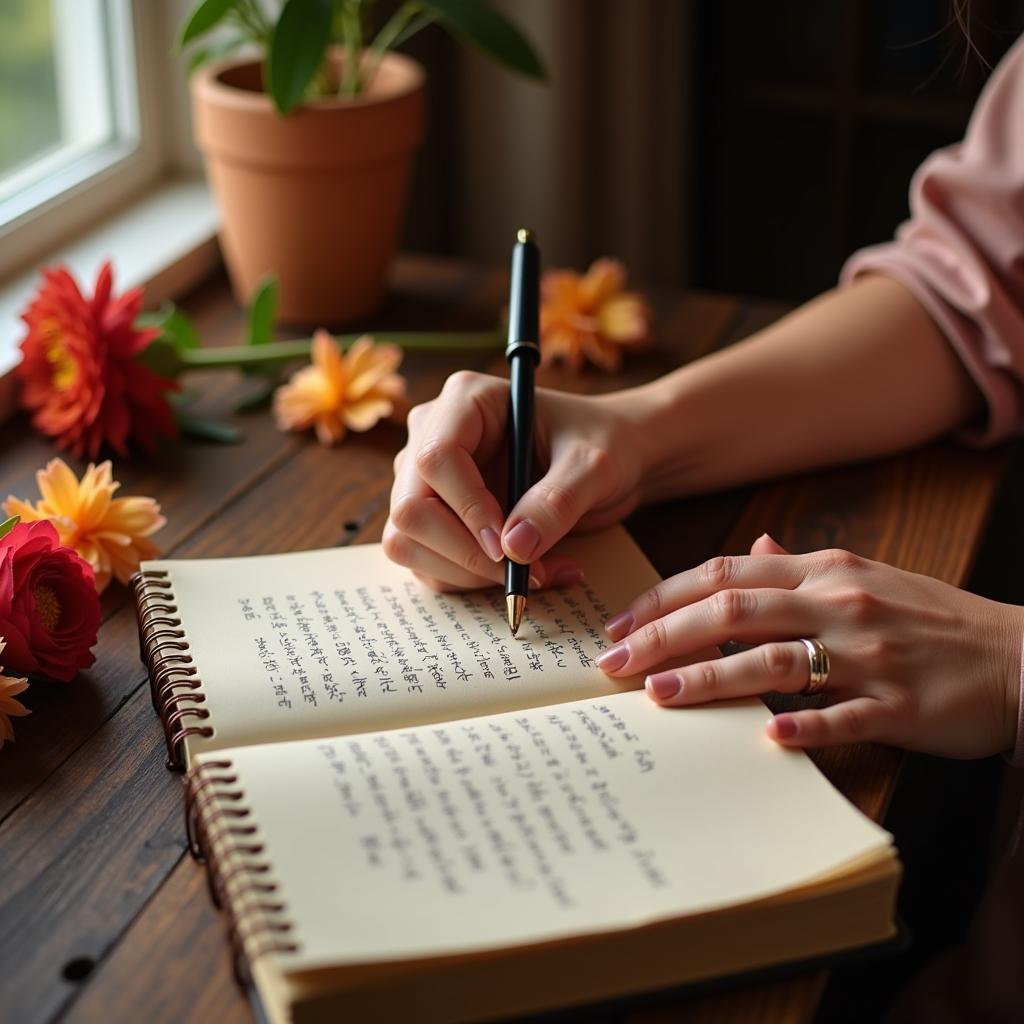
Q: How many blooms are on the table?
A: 6